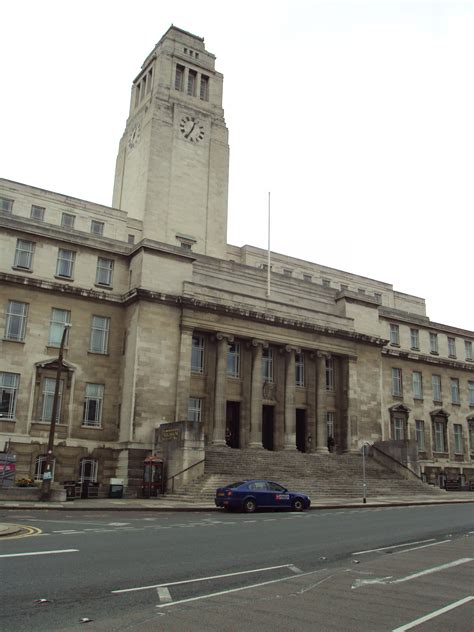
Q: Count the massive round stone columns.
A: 4